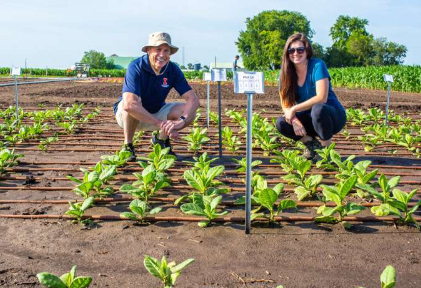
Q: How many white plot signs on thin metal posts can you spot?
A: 5